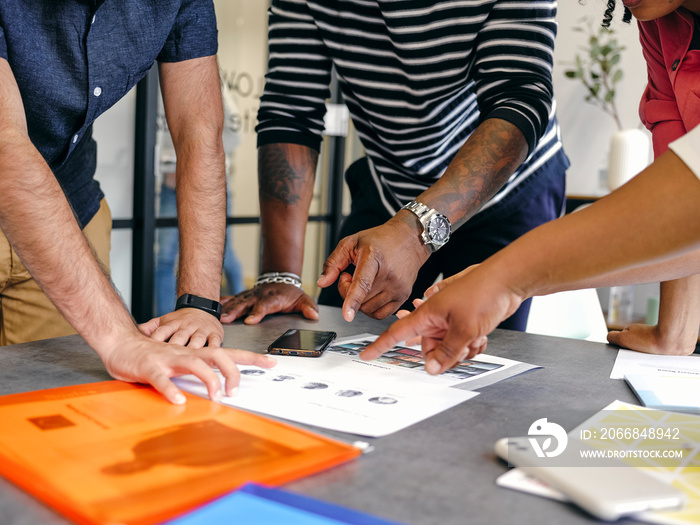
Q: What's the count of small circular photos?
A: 5